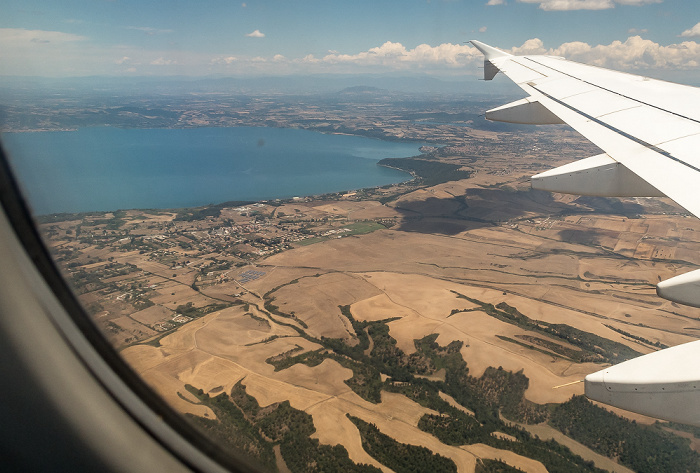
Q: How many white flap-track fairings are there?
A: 4